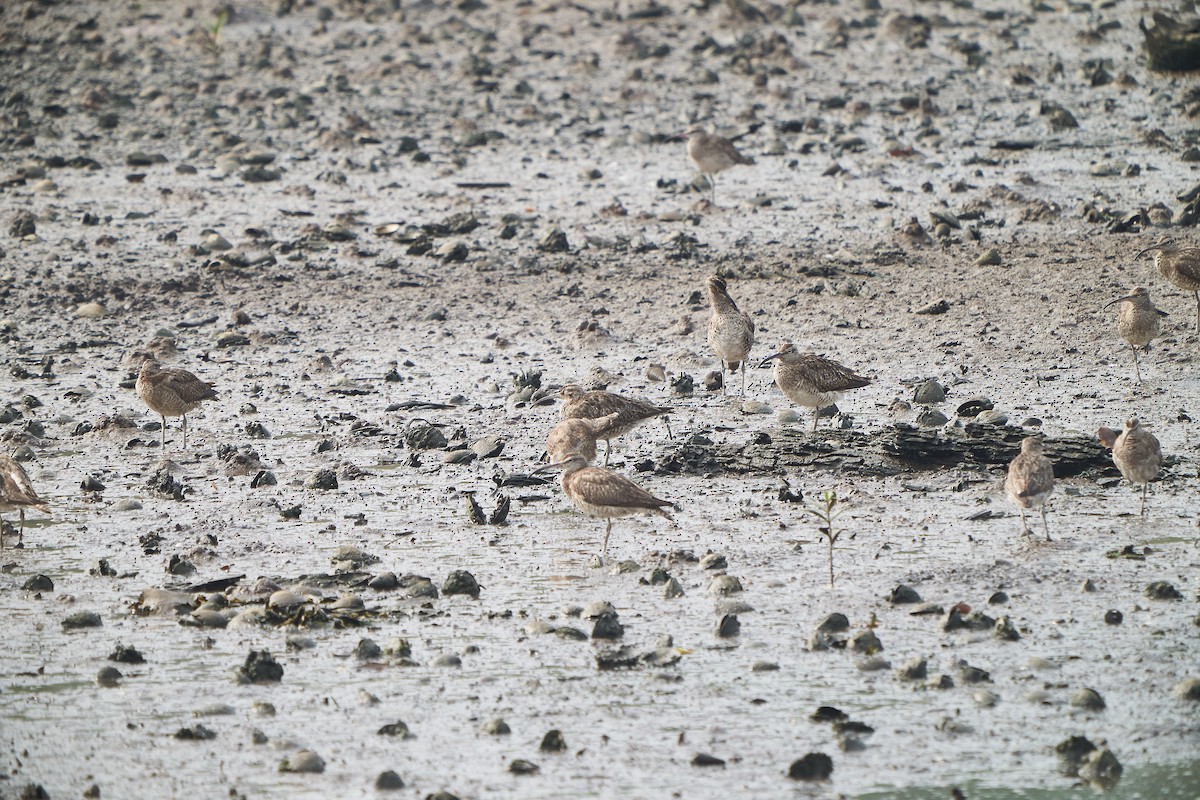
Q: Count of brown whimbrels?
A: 12